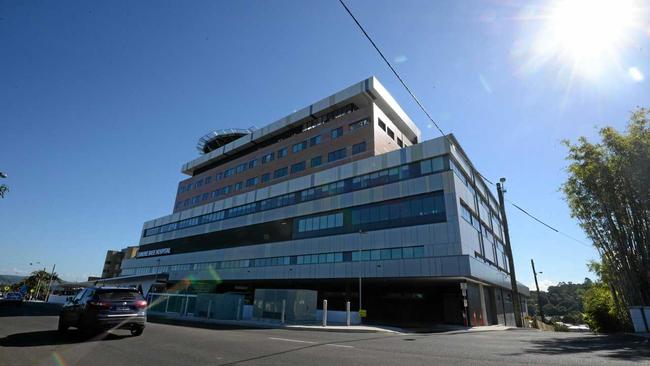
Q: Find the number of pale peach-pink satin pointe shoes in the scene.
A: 0